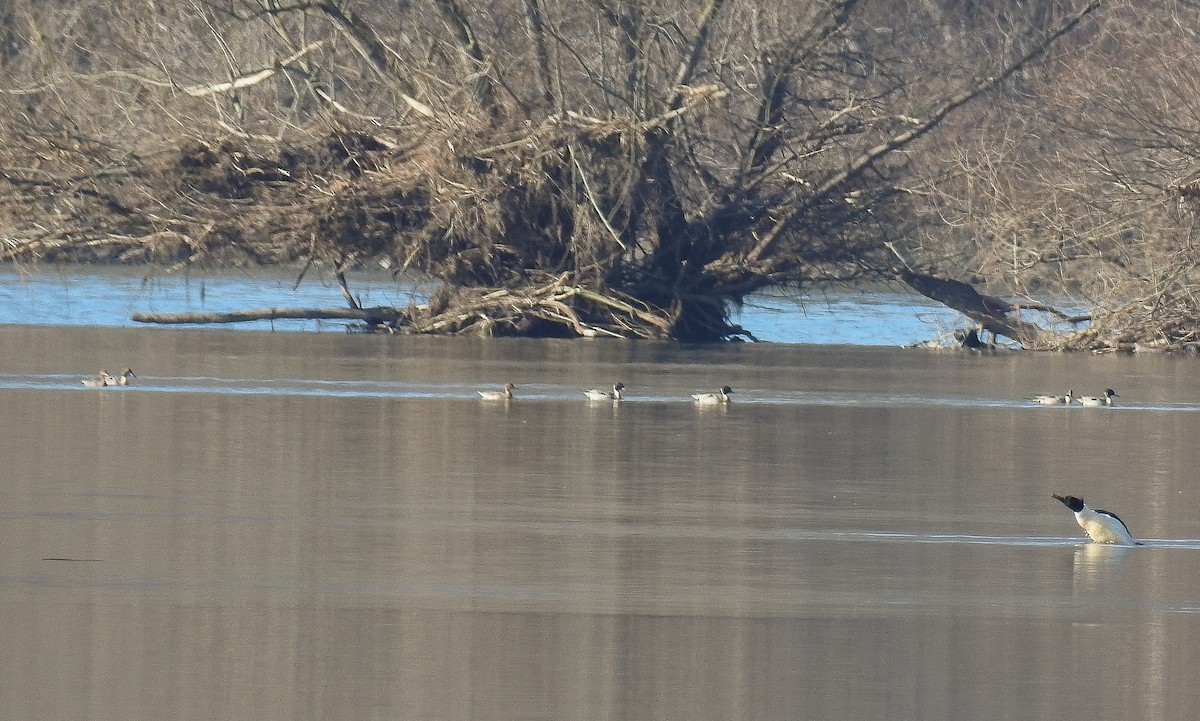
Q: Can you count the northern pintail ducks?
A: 7